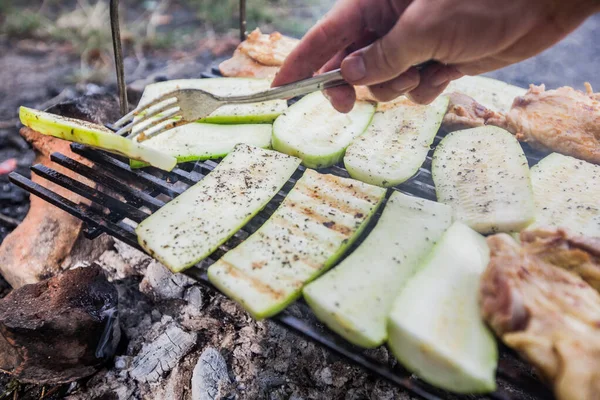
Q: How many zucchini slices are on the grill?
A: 12